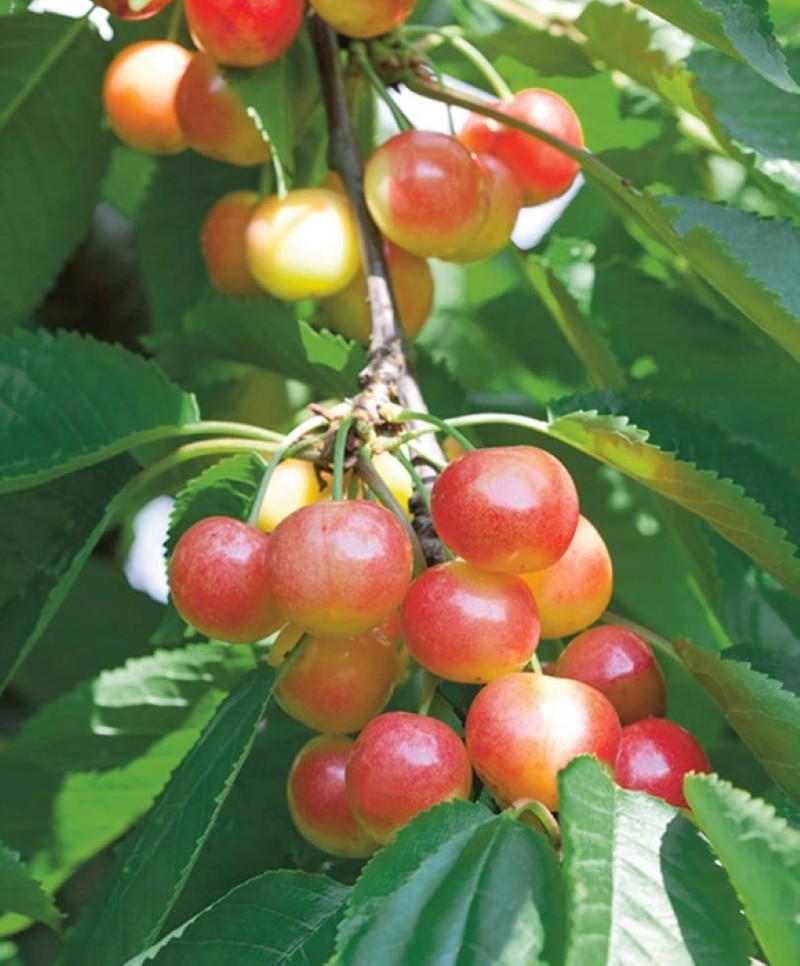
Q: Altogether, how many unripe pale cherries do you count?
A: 3